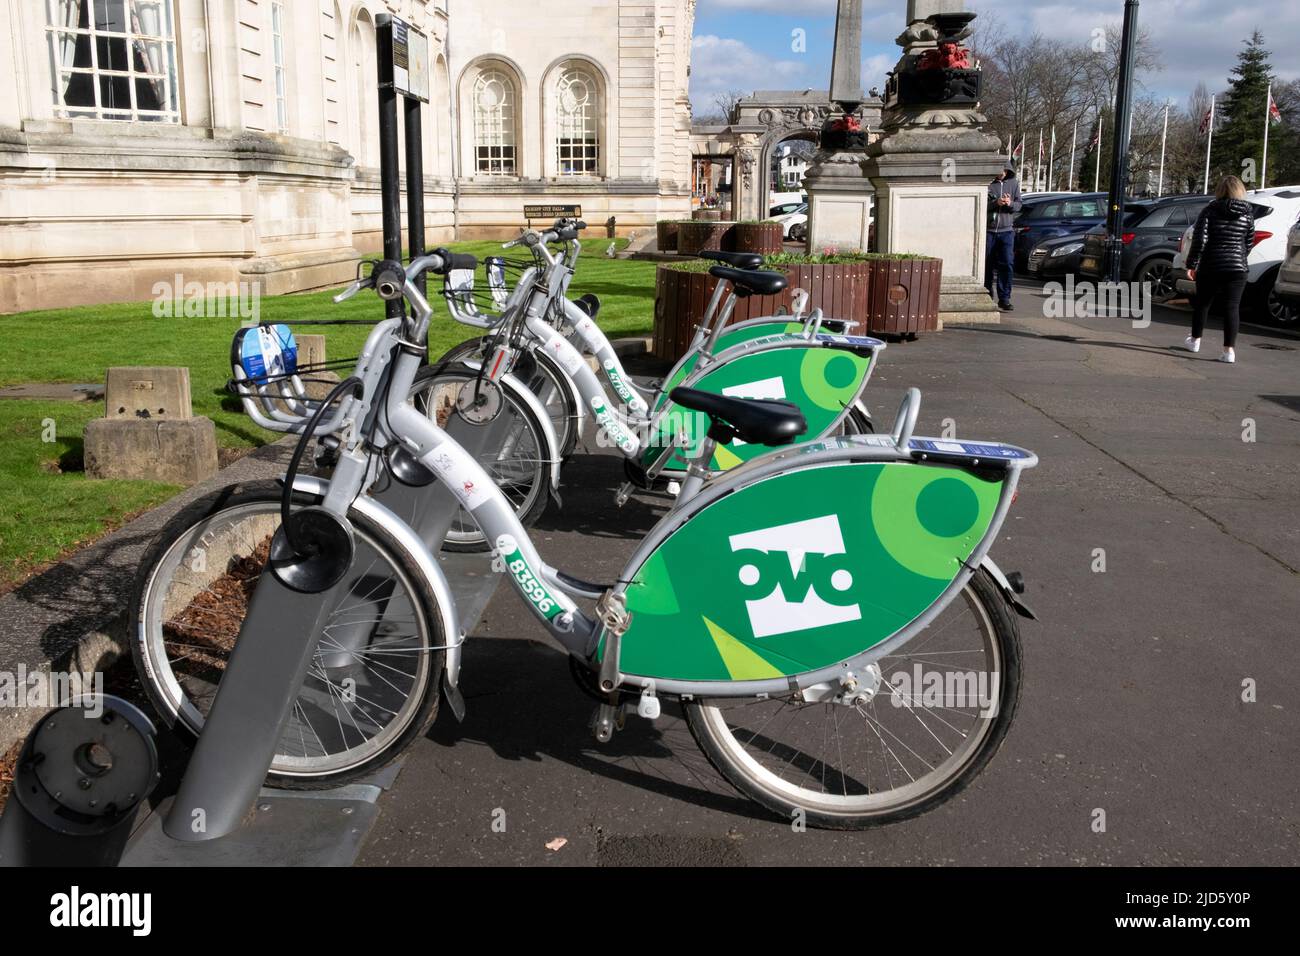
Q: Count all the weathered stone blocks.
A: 2